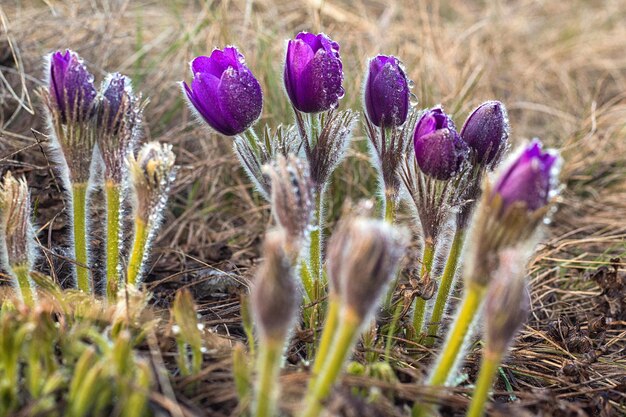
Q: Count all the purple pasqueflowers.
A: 8